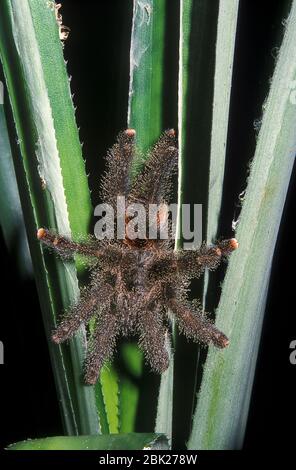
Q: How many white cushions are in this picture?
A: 0